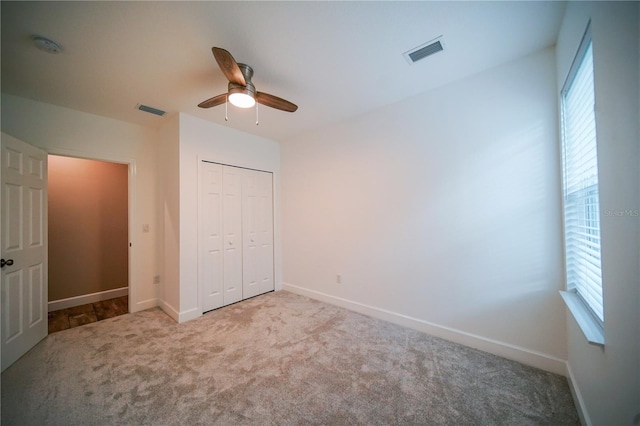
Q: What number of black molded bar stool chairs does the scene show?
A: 0